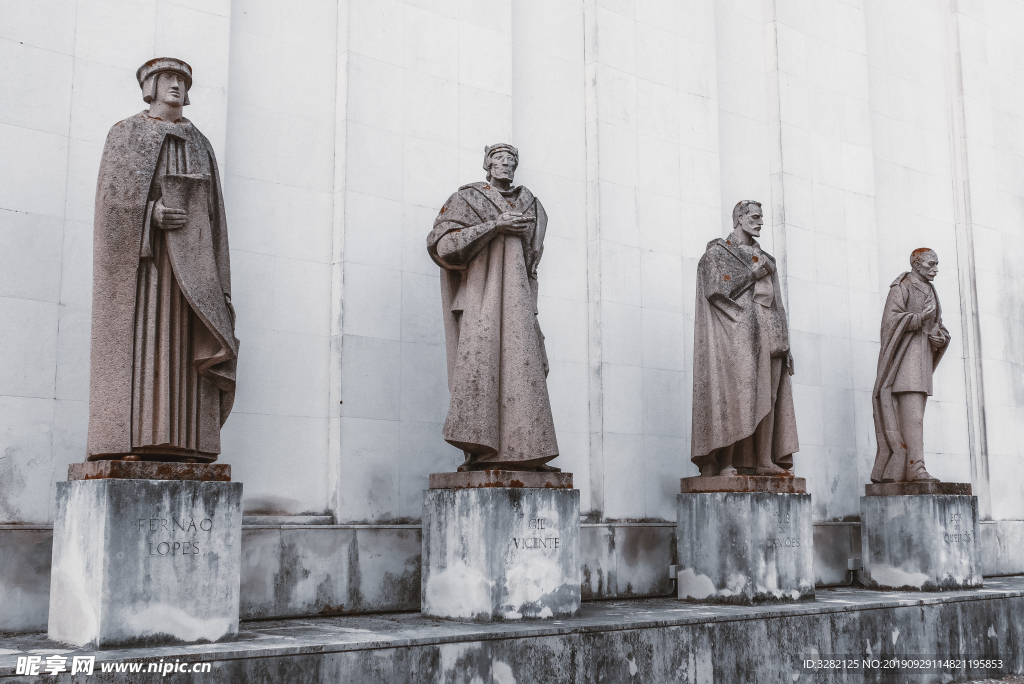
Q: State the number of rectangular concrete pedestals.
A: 4